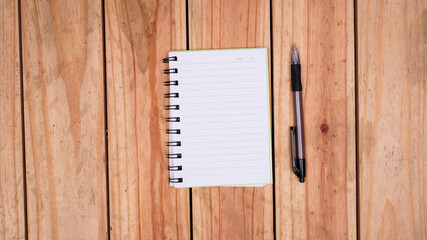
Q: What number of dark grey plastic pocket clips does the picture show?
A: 1